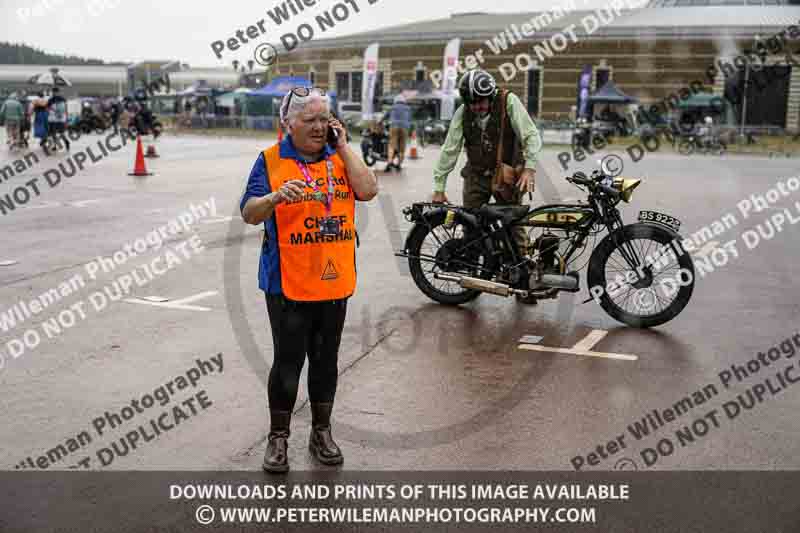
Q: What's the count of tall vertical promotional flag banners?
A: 3